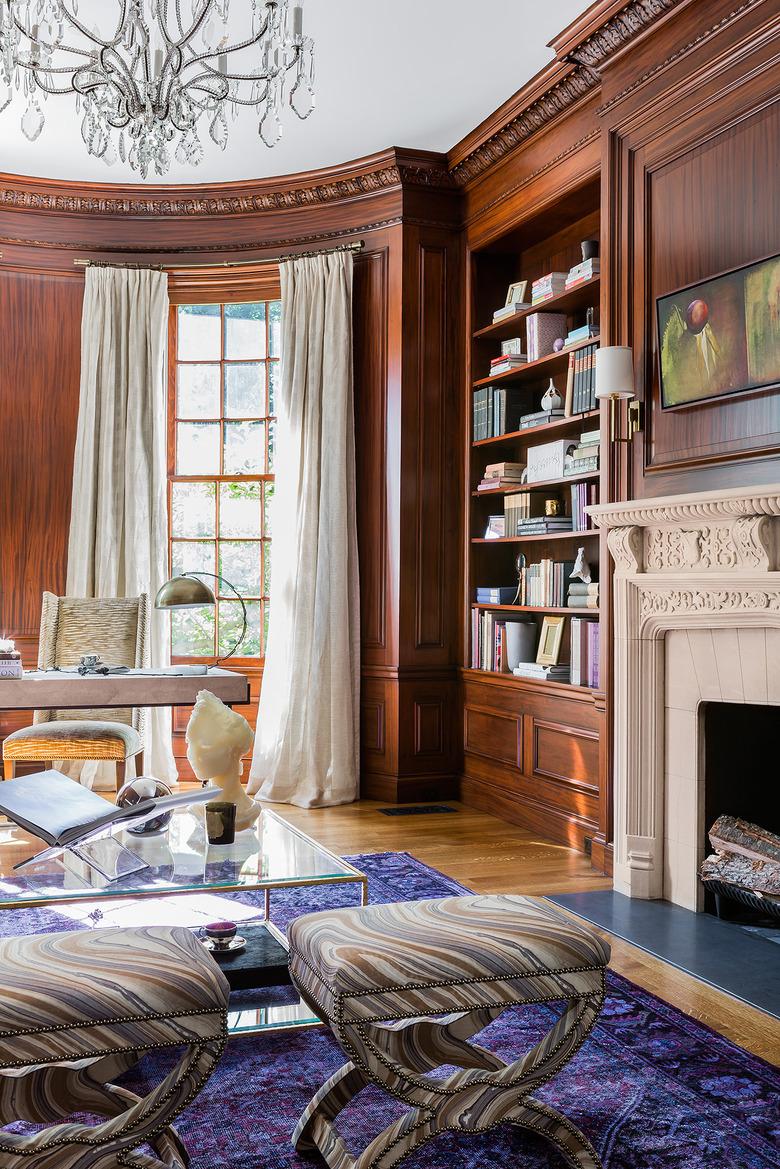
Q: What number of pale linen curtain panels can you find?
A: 2